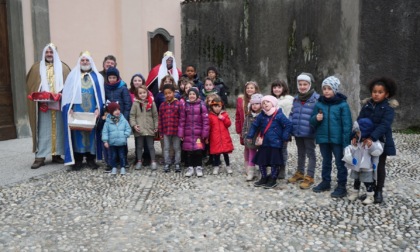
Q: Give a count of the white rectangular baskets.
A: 1